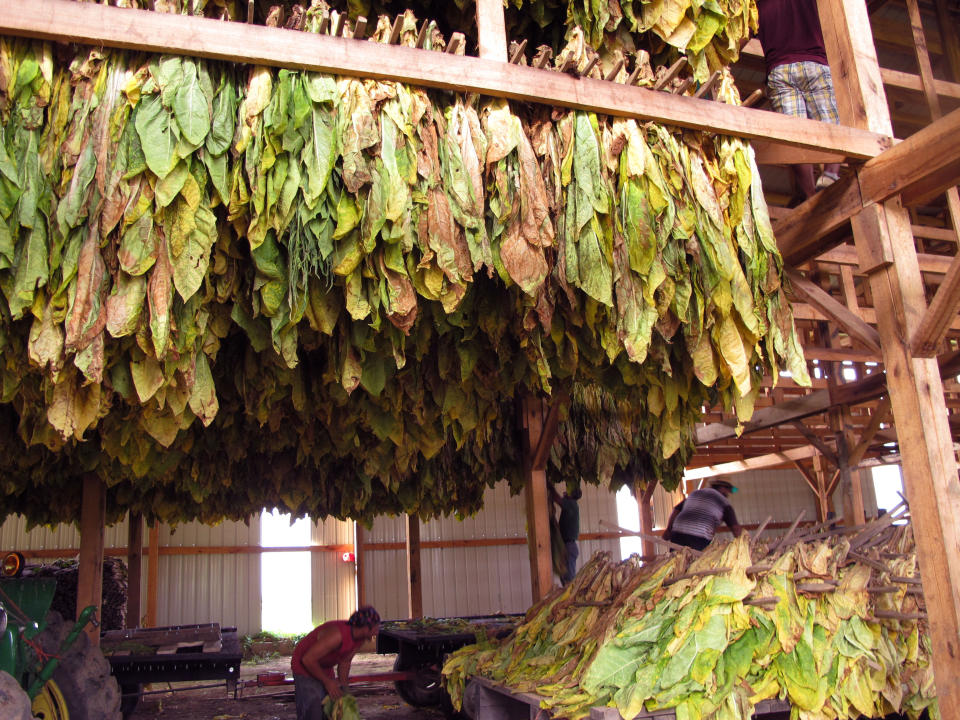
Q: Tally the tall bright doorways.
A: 3